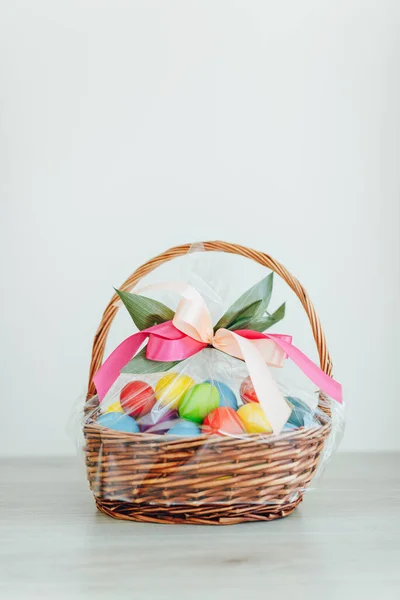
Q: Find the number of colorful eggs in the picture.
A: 13